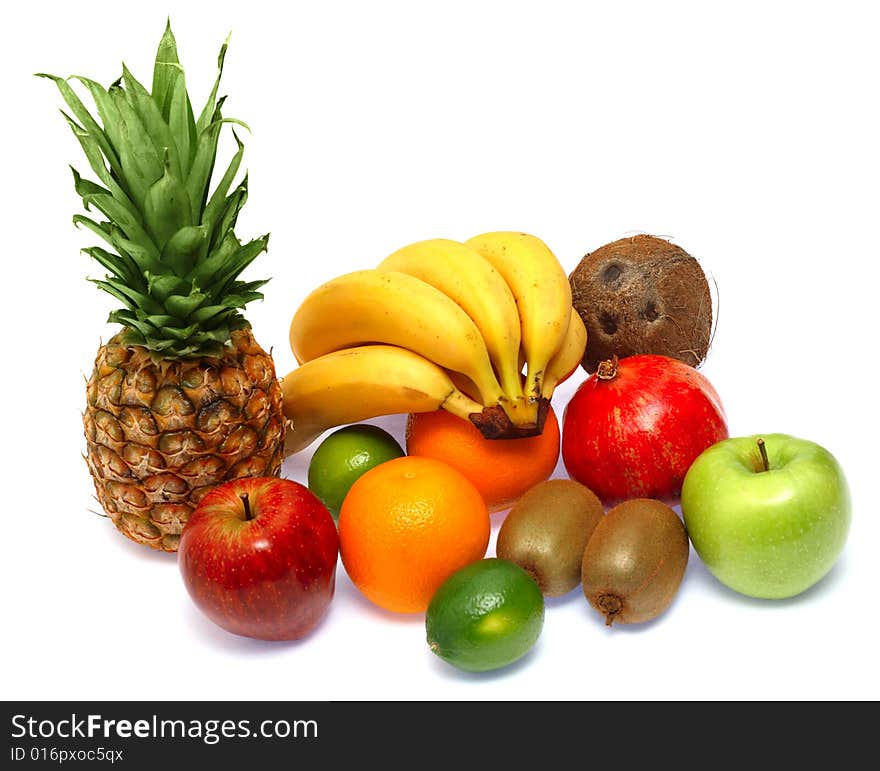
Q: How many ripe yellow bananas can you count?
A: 5